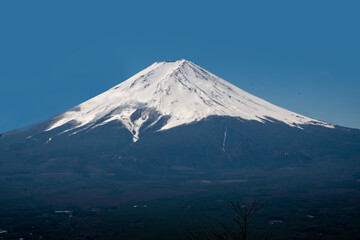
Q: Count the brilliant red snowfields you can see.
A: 0